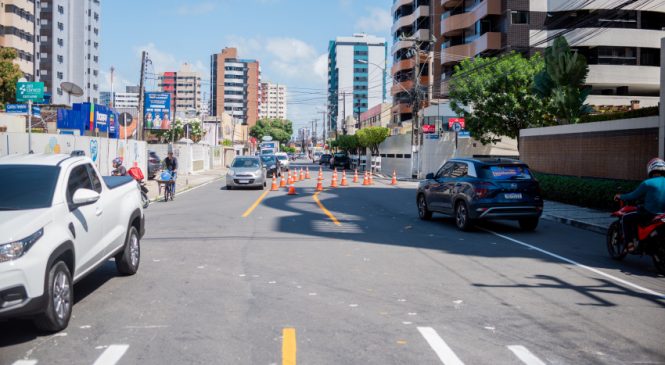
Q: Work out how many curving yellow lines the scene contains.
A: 1